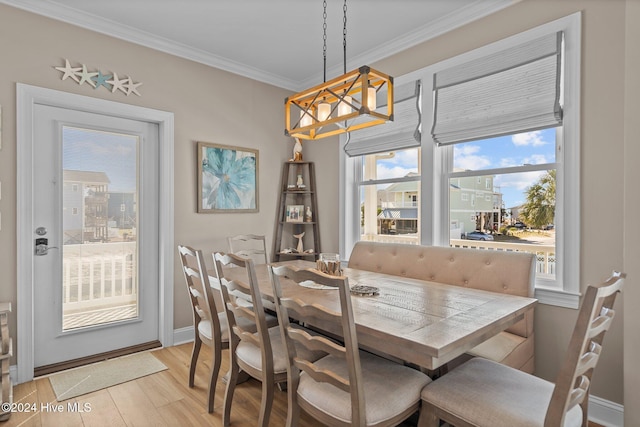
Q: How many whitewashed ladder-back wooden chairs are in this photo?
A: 5